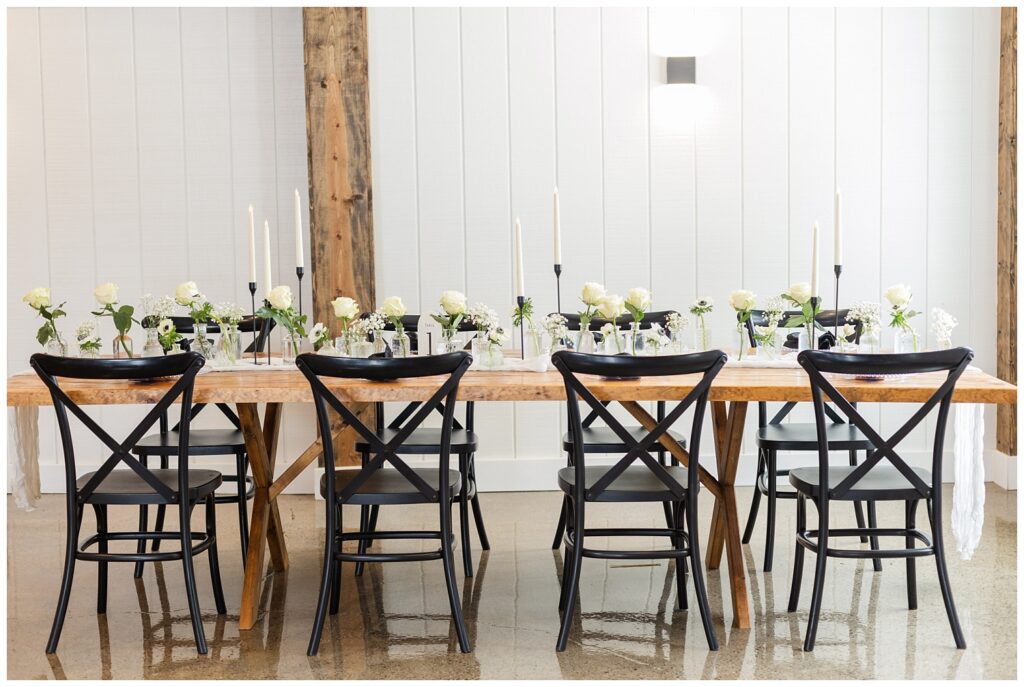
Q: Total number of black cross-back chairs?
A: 8